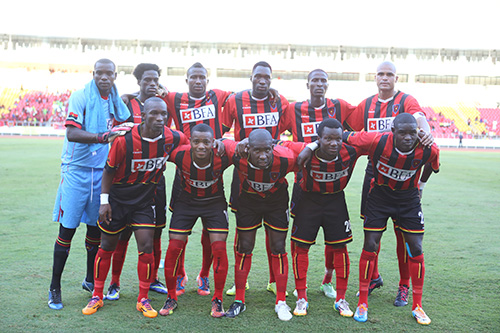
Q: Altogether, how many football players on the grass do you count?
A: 11